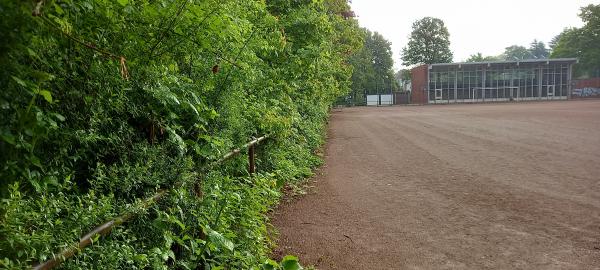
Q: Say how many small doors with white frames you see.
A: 2